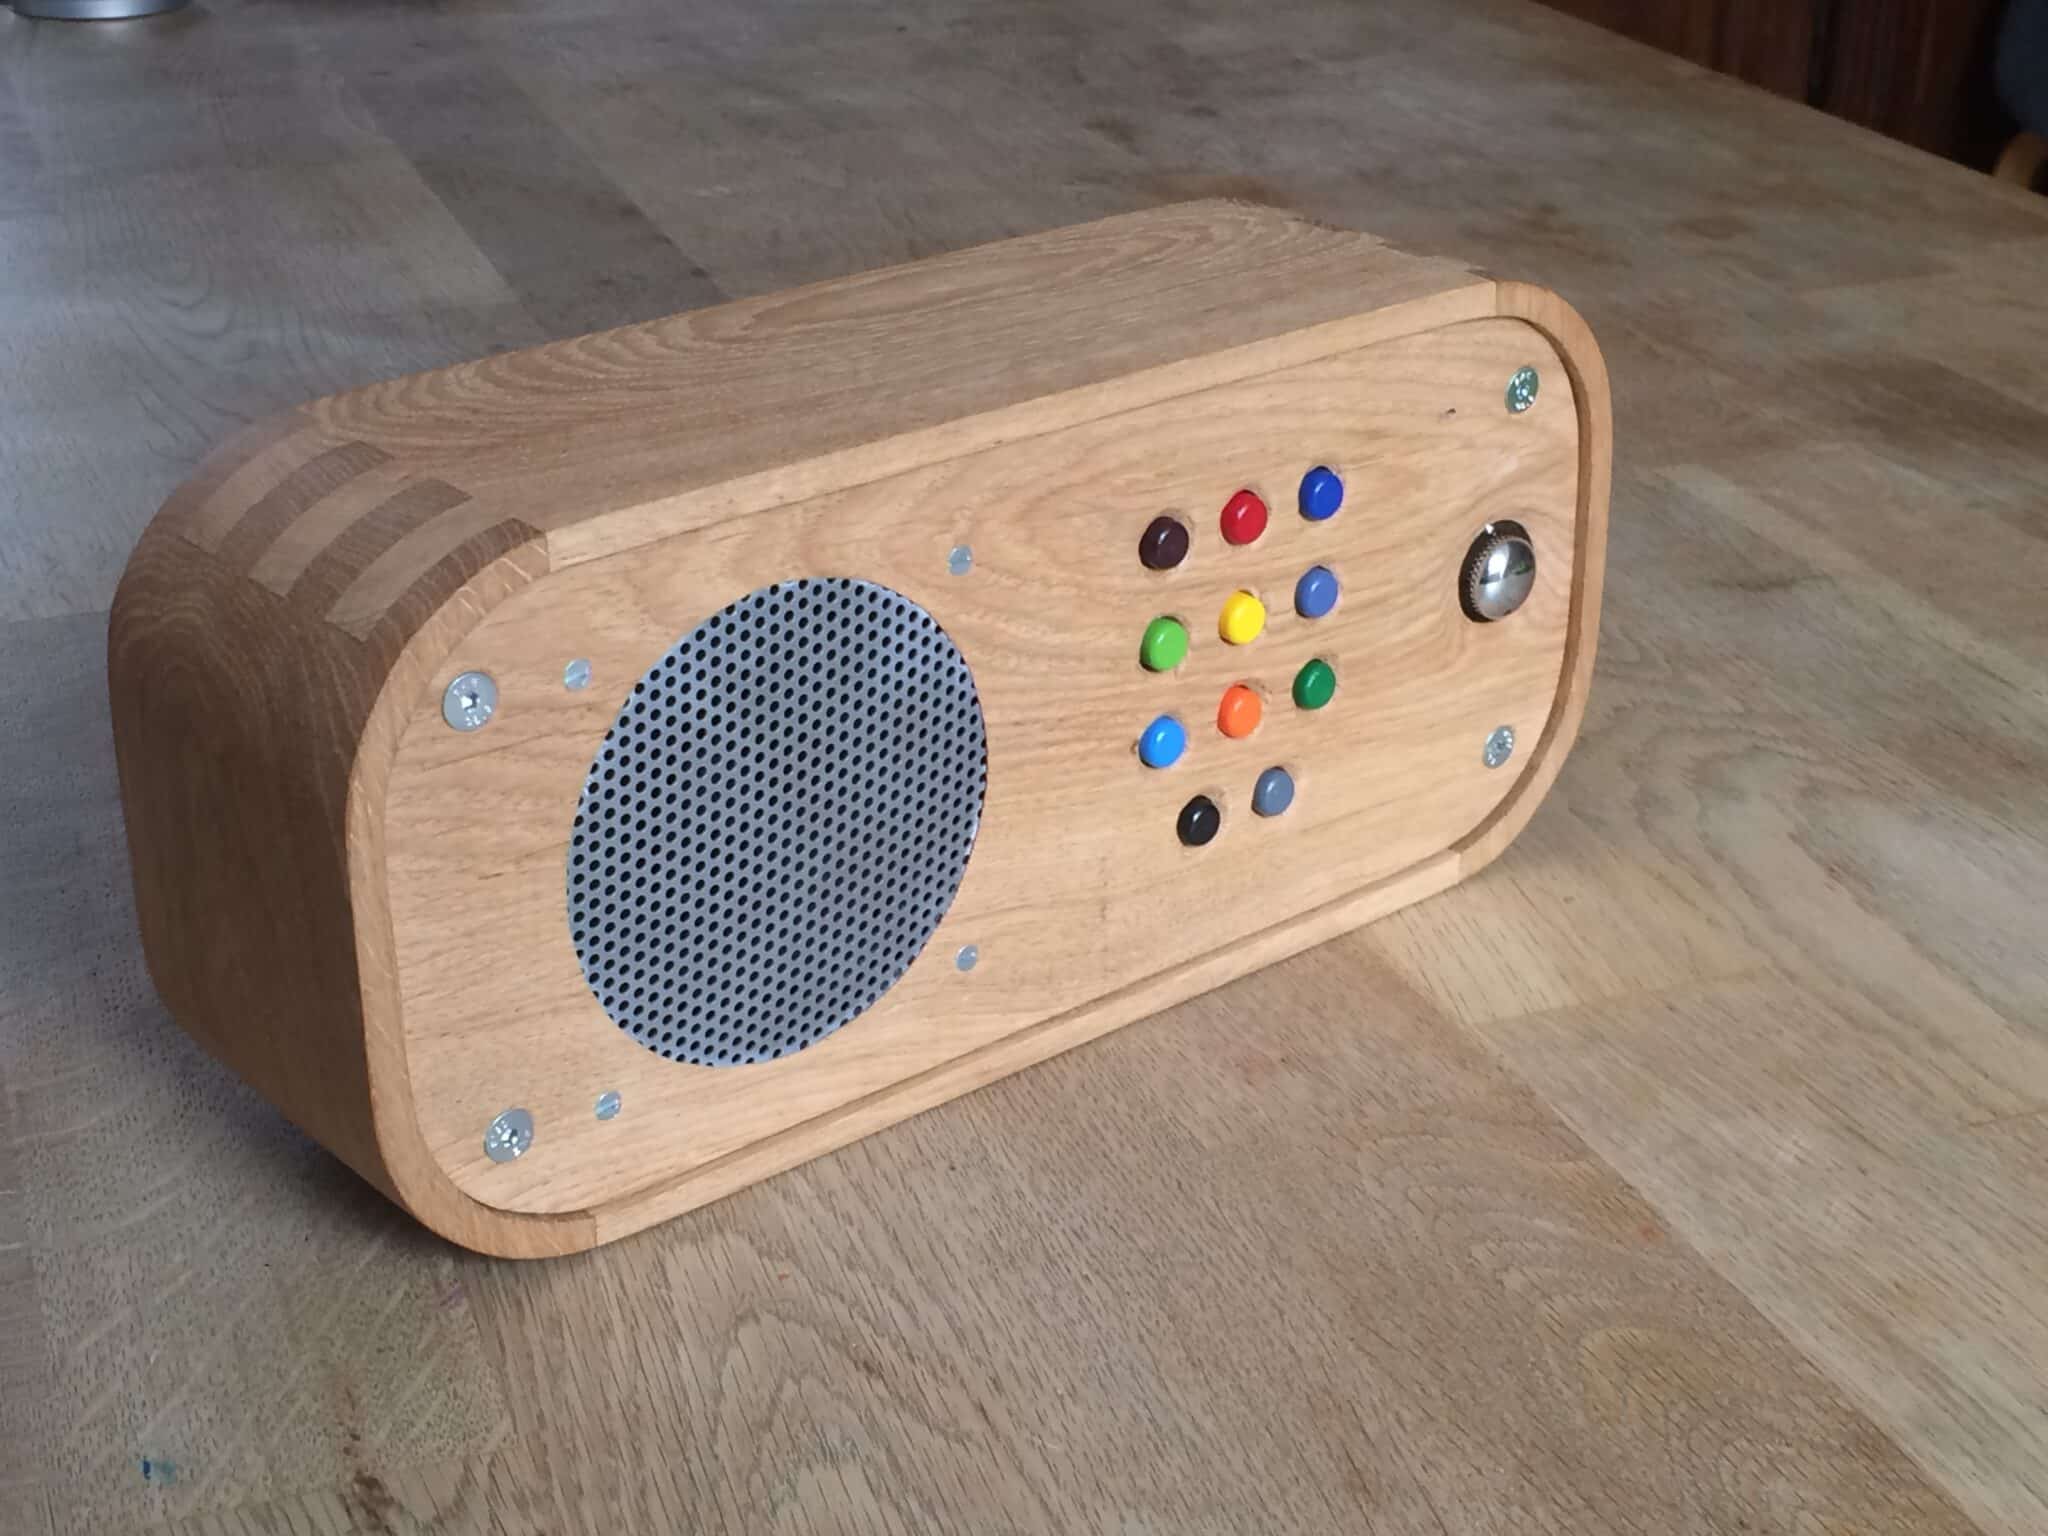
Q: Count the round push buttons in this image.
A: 11